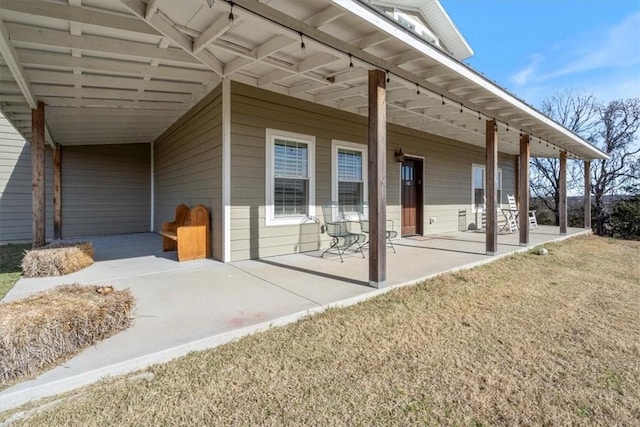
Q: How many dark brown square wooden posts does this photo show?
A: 7